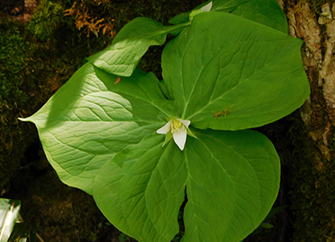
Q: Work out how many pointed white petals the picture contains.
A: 3